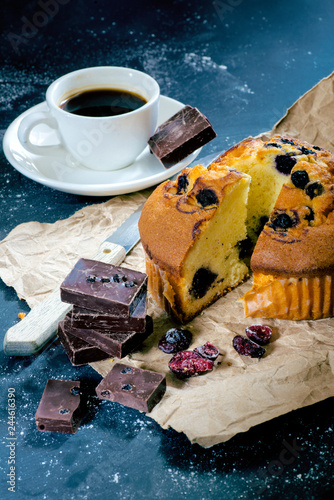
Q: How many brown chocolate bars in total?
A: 7